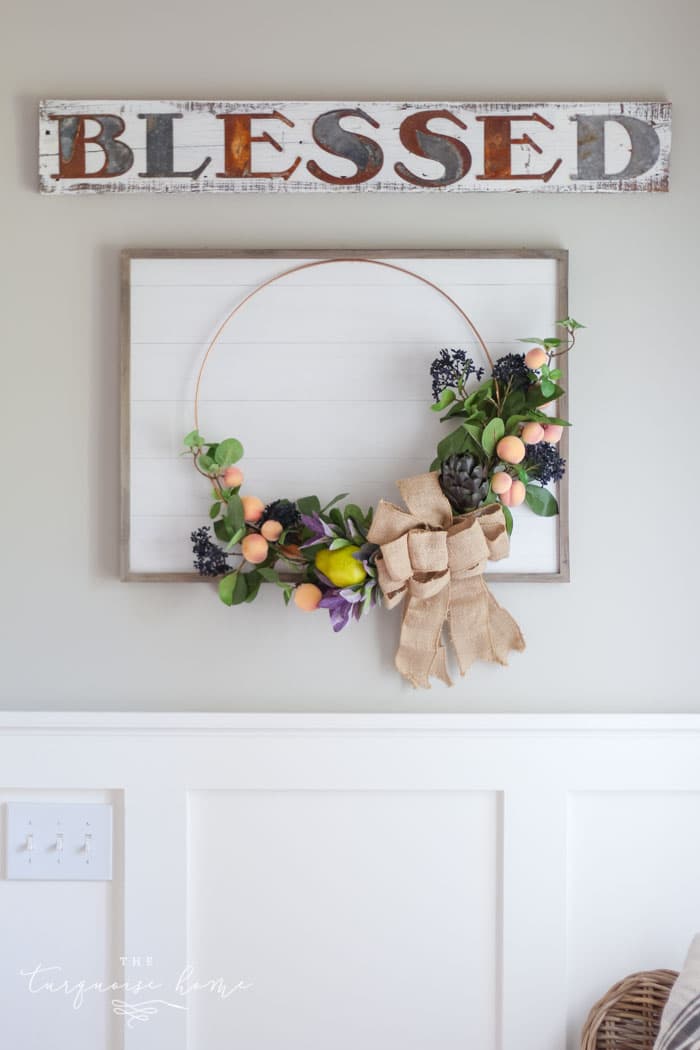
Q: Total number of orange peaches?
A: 11